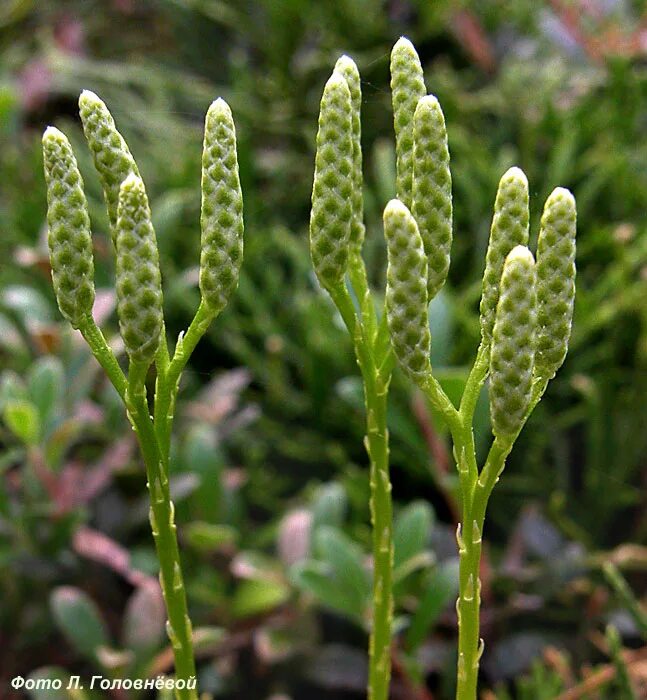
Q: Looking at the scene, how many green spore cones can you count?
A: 12